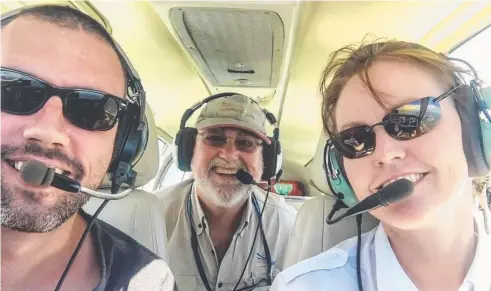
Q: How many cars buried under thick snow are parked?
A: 0